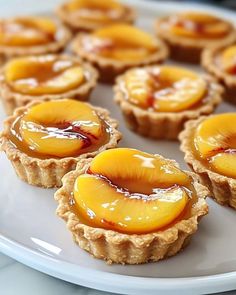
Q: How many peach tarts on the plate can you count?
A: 10